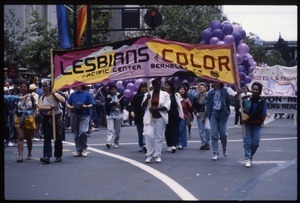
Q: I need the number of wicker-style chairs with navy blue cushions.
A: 0